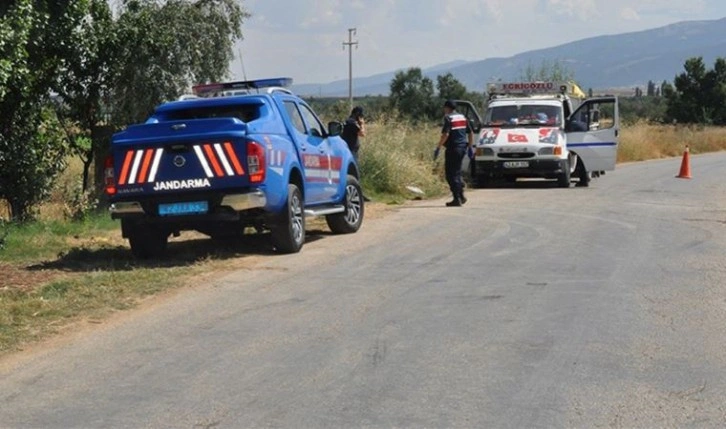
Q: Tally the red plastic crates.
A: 0